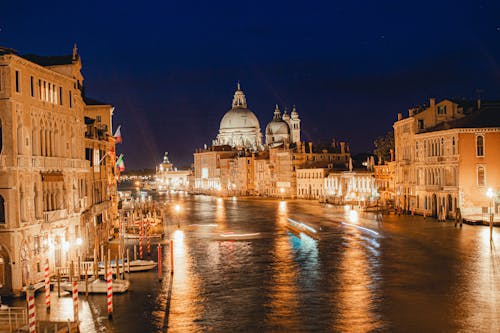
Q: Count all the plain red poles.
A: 2